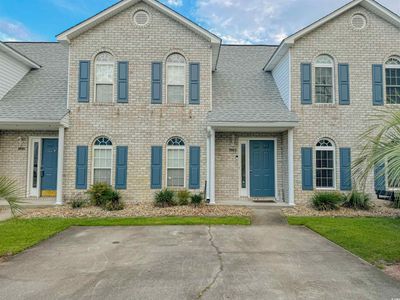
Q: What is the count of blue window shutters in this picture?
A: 14